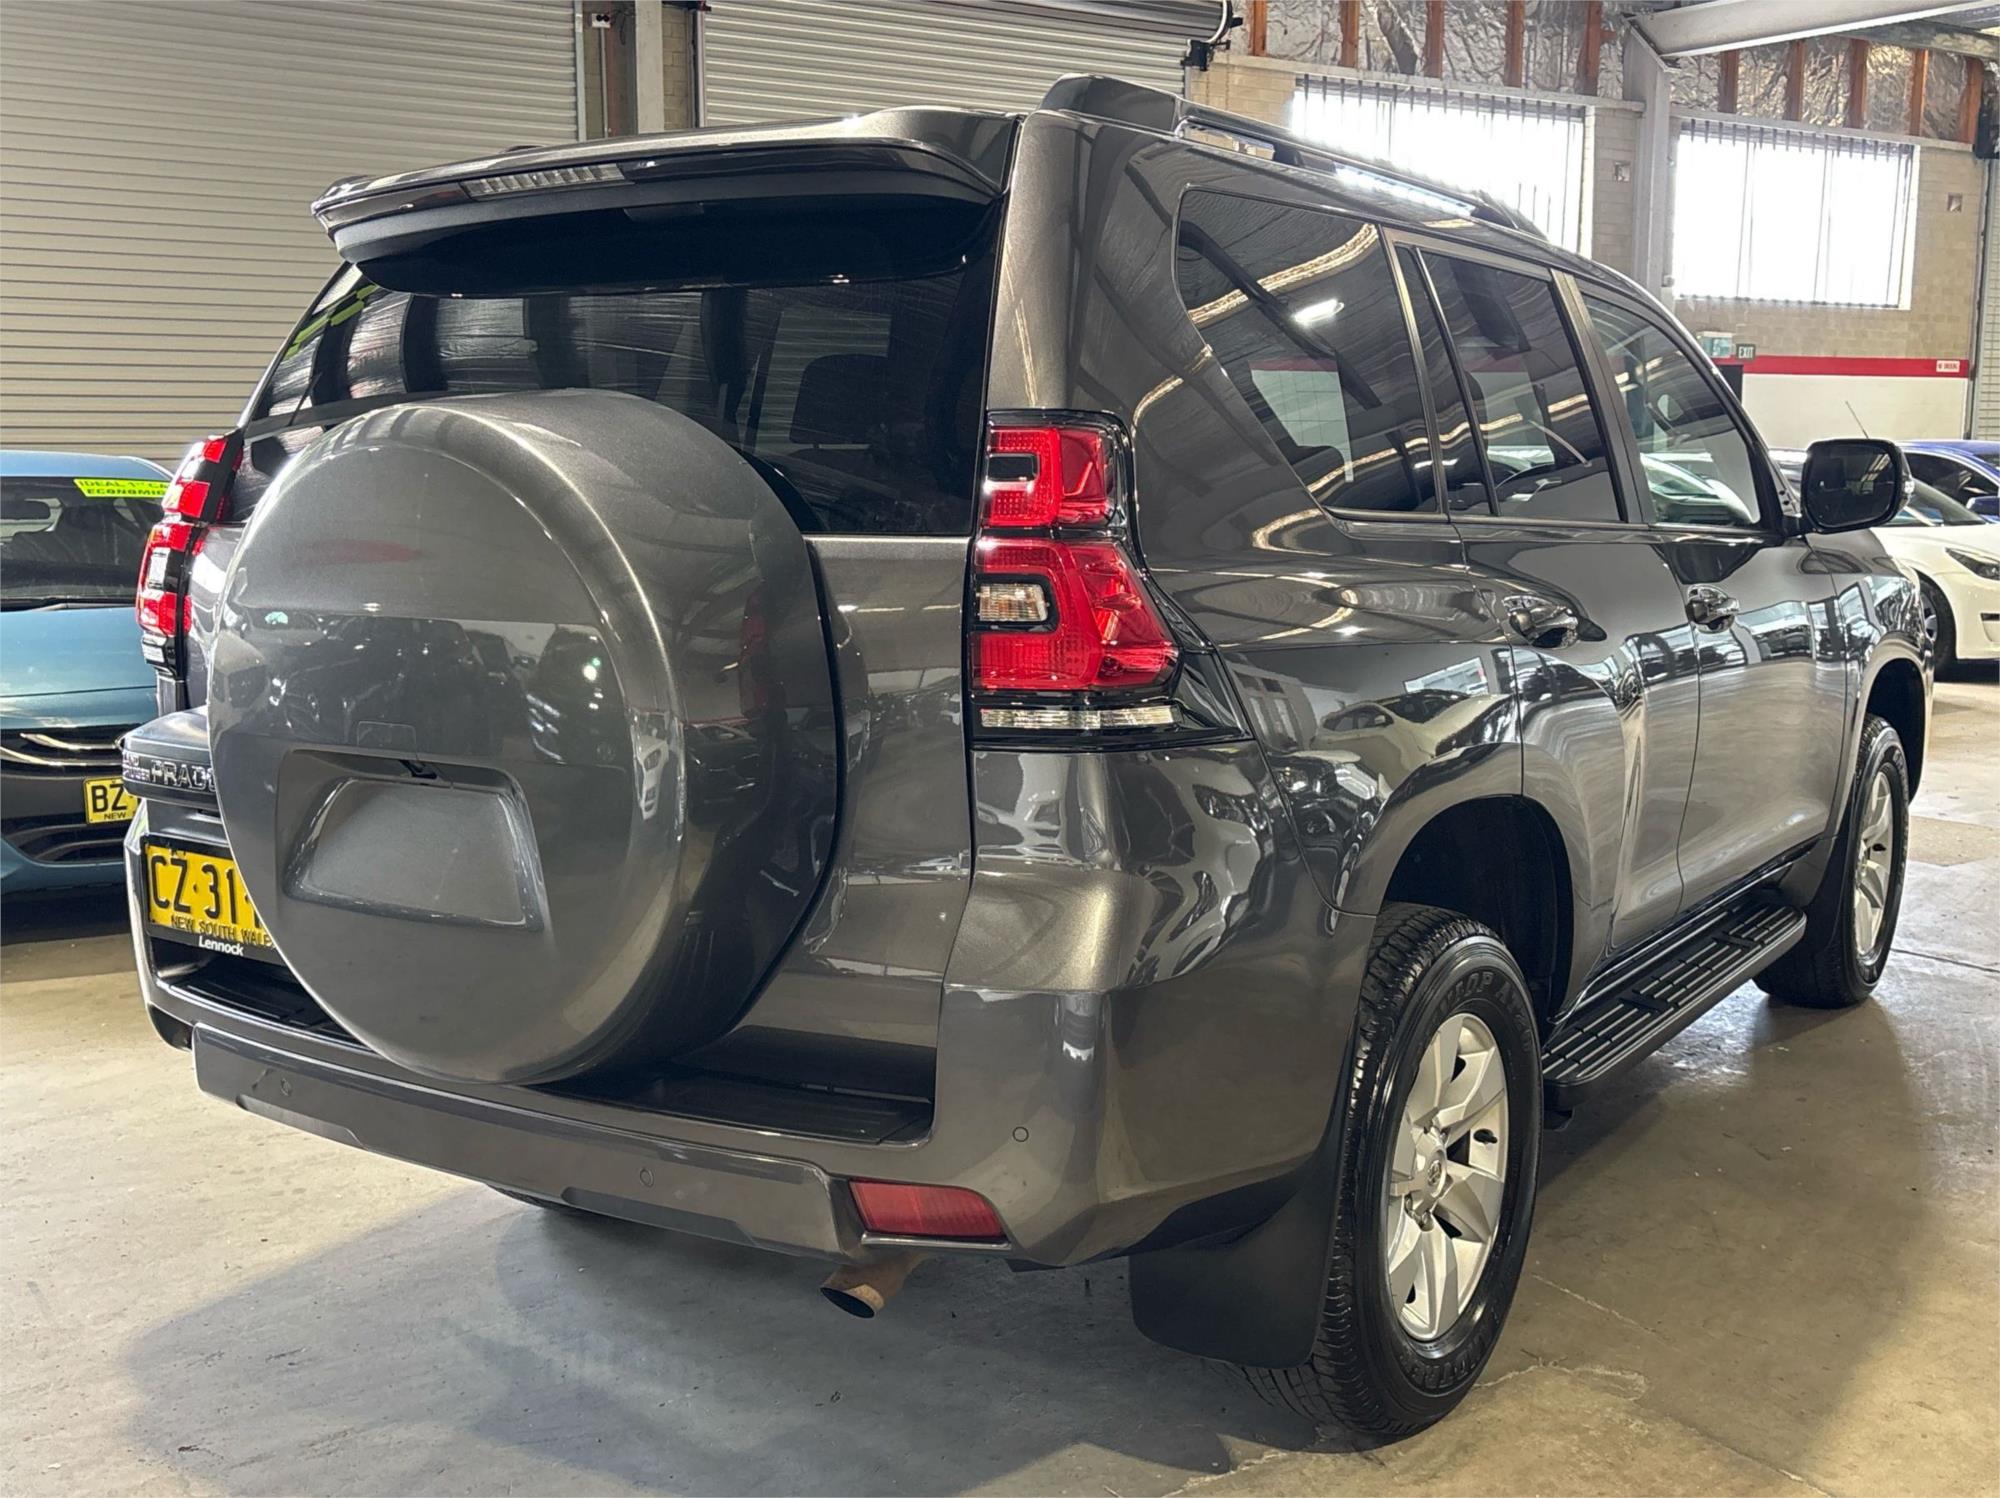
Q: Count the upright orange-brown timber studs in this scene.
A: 10